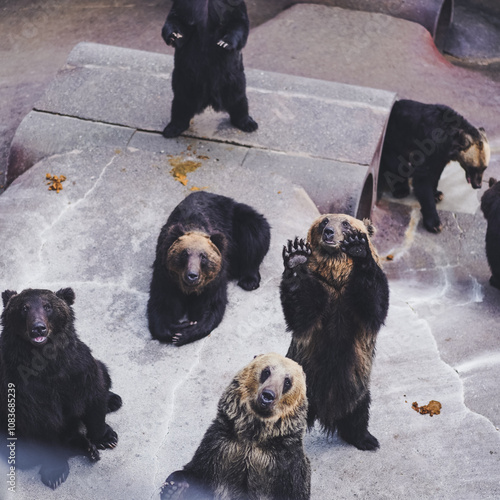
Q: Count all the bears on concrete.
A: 7